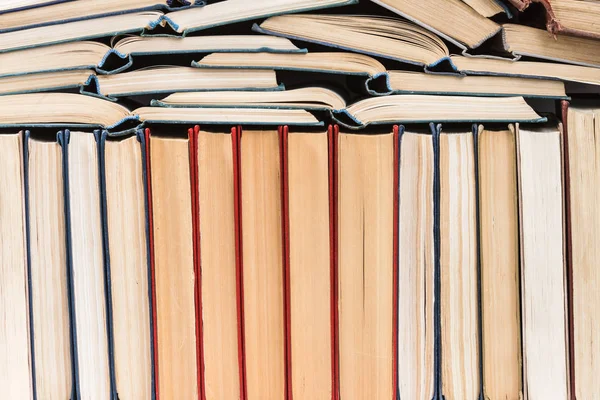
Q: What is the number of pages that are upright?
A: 14